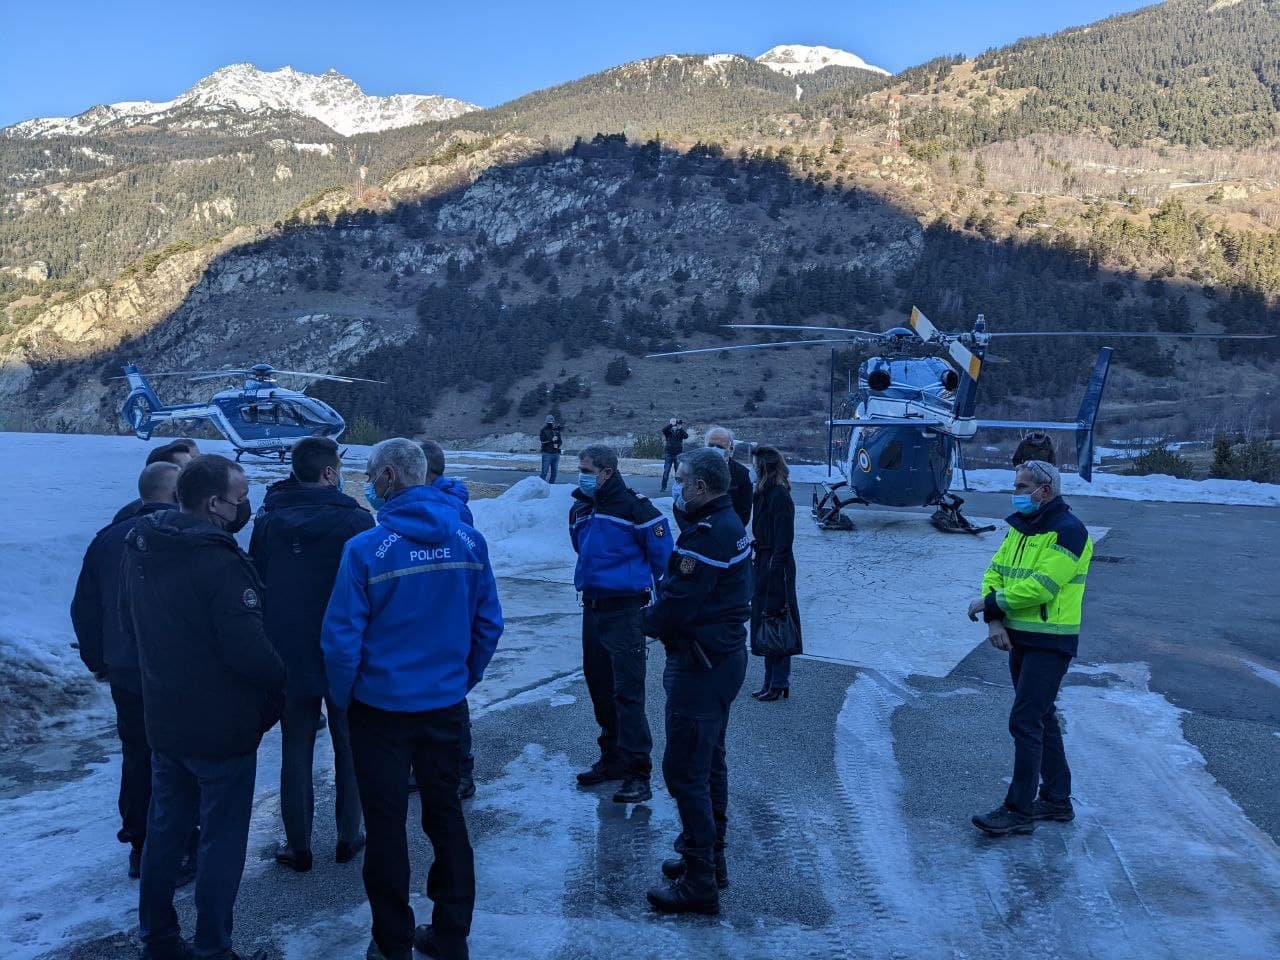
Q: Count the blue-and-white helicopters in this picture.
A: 2